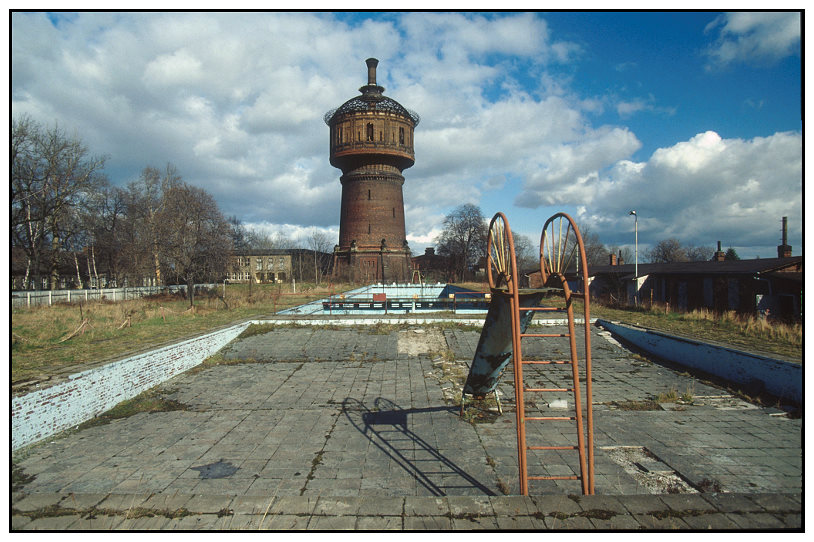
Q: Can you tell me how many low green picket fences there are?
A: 0